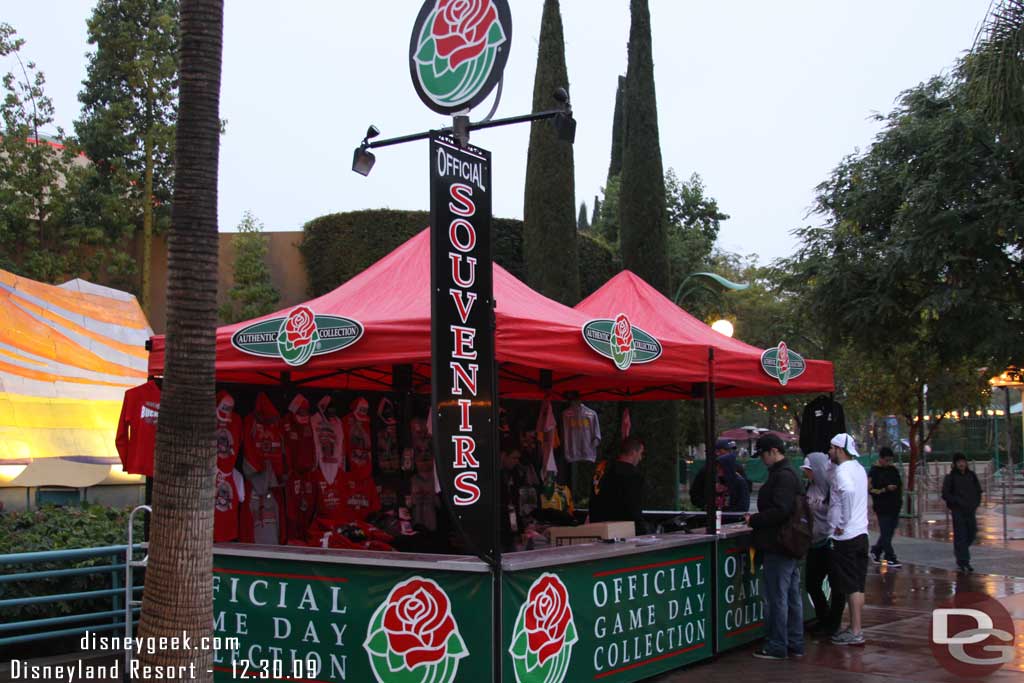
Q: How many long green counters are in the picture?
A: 3